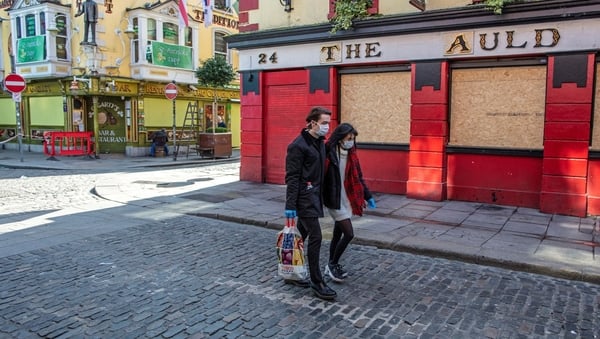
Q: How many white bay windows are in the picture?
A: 2